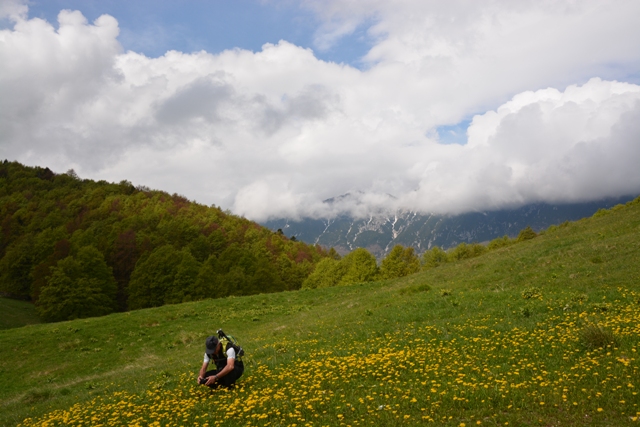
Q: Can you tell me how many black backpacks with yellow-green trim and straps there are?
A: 1